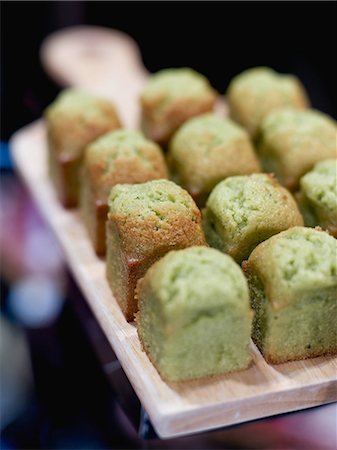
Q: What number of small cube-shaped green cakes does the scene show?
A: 11